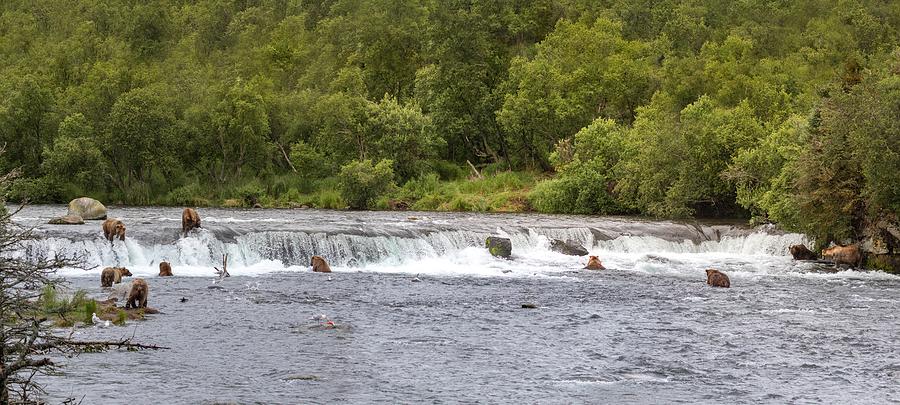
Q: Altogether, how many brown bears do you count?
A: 10